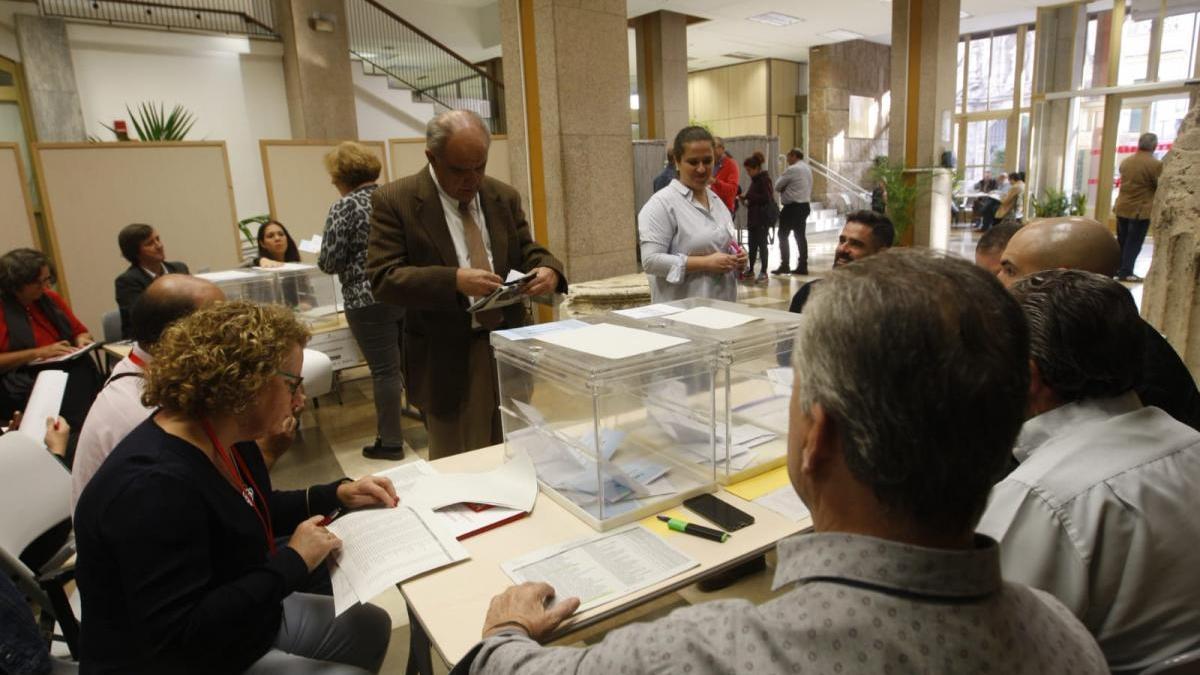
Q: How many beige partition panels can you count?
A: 4